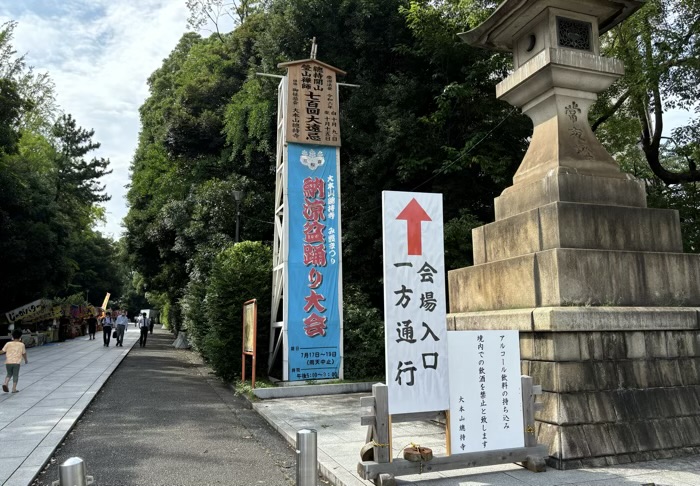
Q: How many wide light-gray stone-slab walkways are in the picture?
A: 1